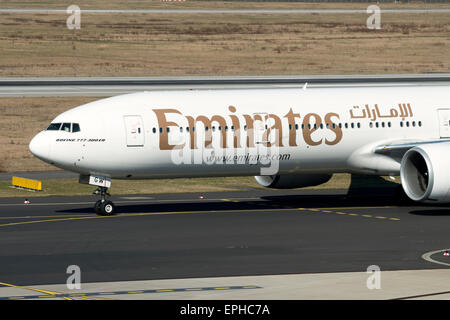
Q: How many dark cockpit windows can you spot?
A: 3